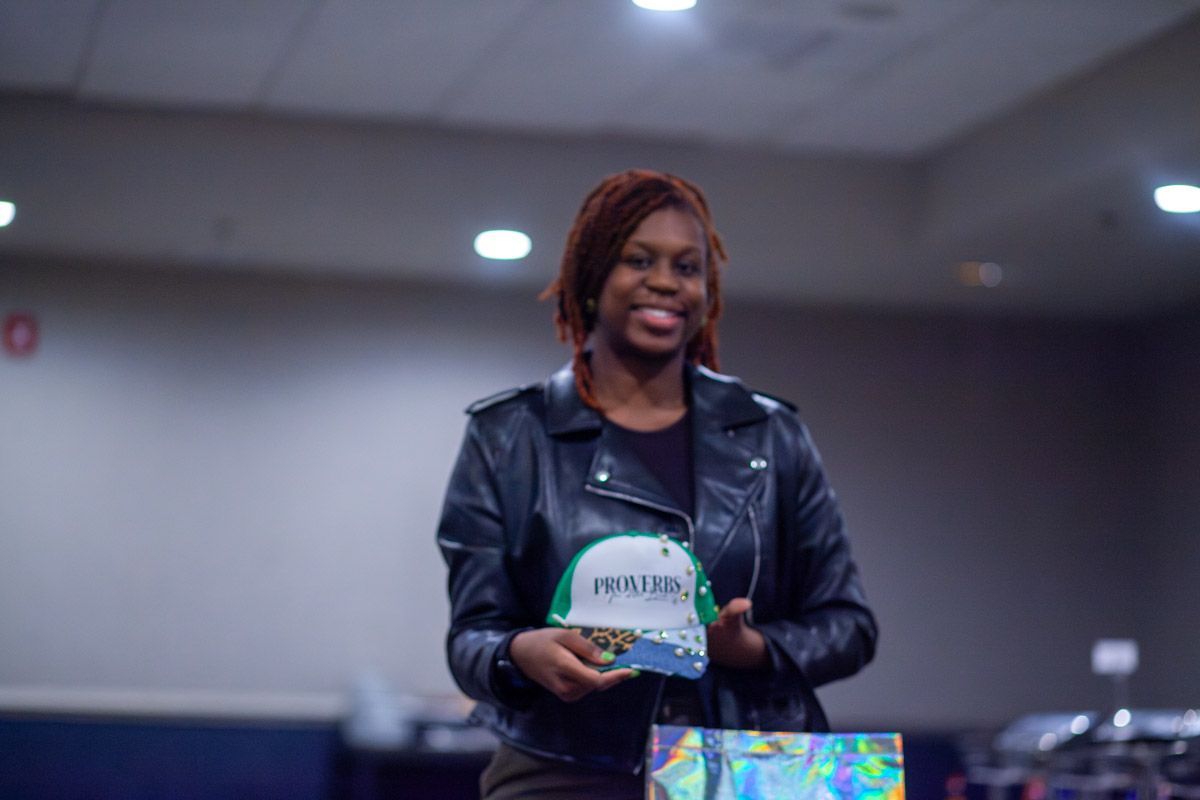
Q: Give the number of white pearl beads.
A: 11